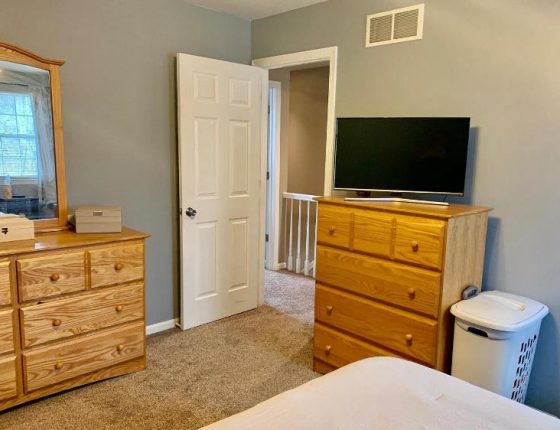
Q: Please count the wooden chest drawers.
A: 2